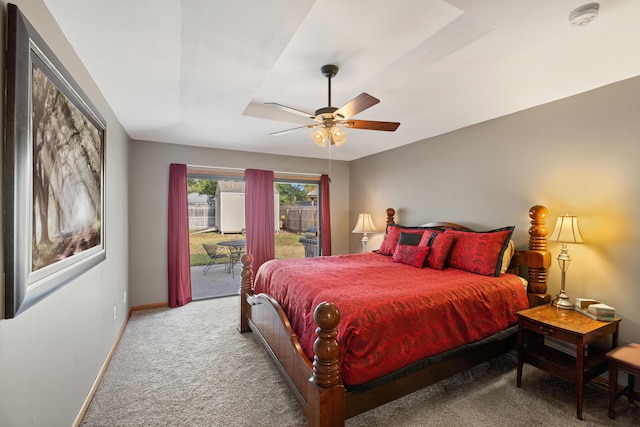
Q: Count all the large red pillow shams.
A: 2